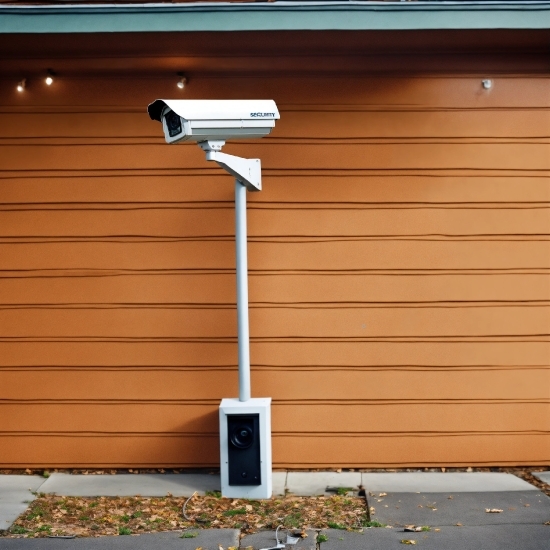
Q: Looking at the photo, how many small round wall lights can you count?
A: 4